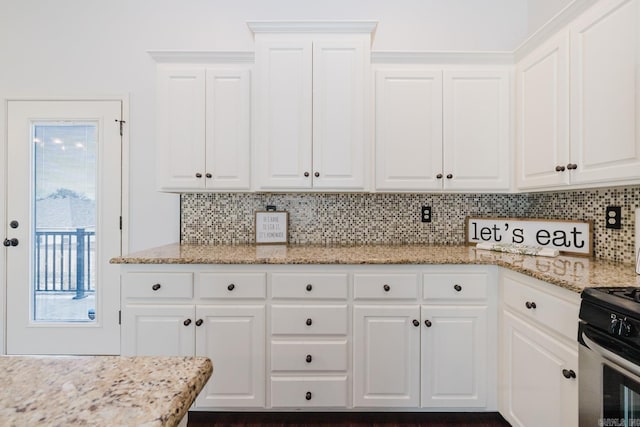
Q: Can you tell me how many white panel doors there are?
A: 13